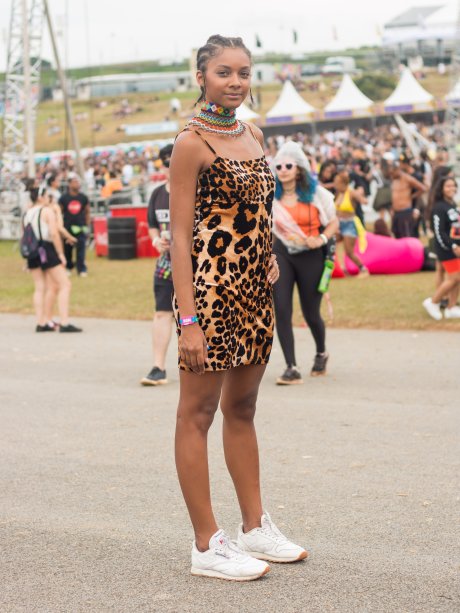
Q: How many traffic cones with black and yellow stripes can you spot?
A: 0